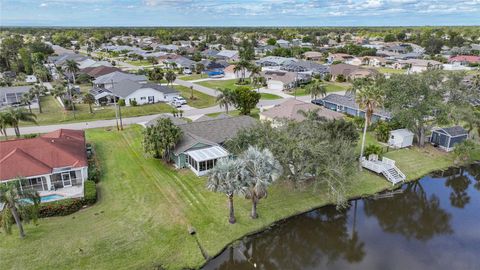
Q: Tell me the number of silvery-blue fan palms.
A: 2